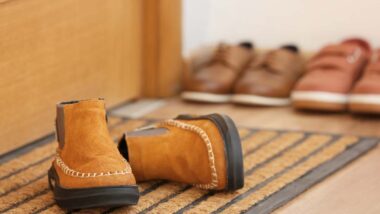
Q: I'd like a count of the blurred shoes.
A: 4